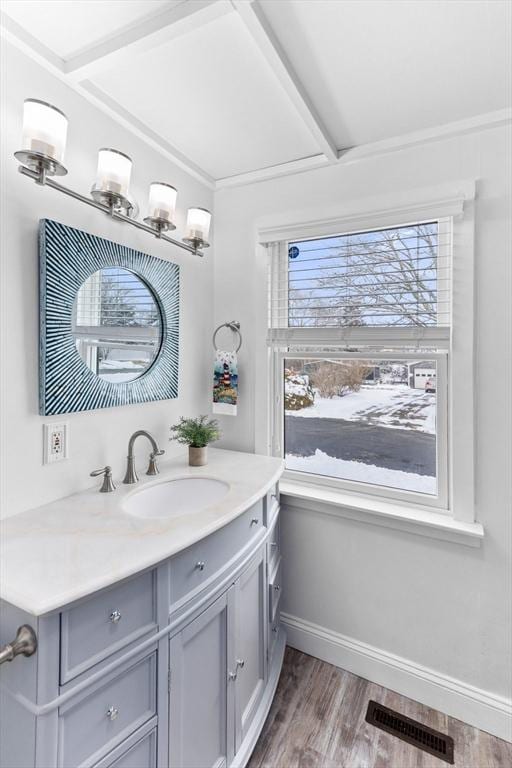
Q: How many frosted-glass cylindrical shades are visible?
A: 4